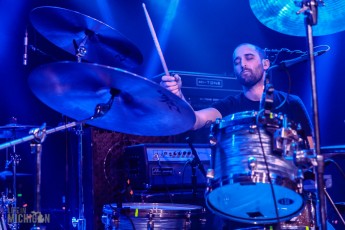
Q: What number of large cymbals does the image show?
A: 3